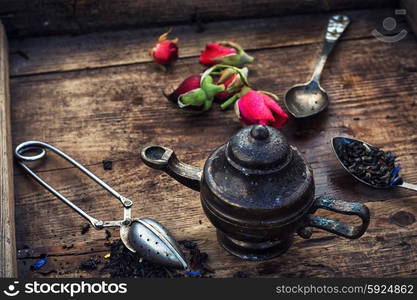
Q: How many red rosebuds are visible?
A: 5